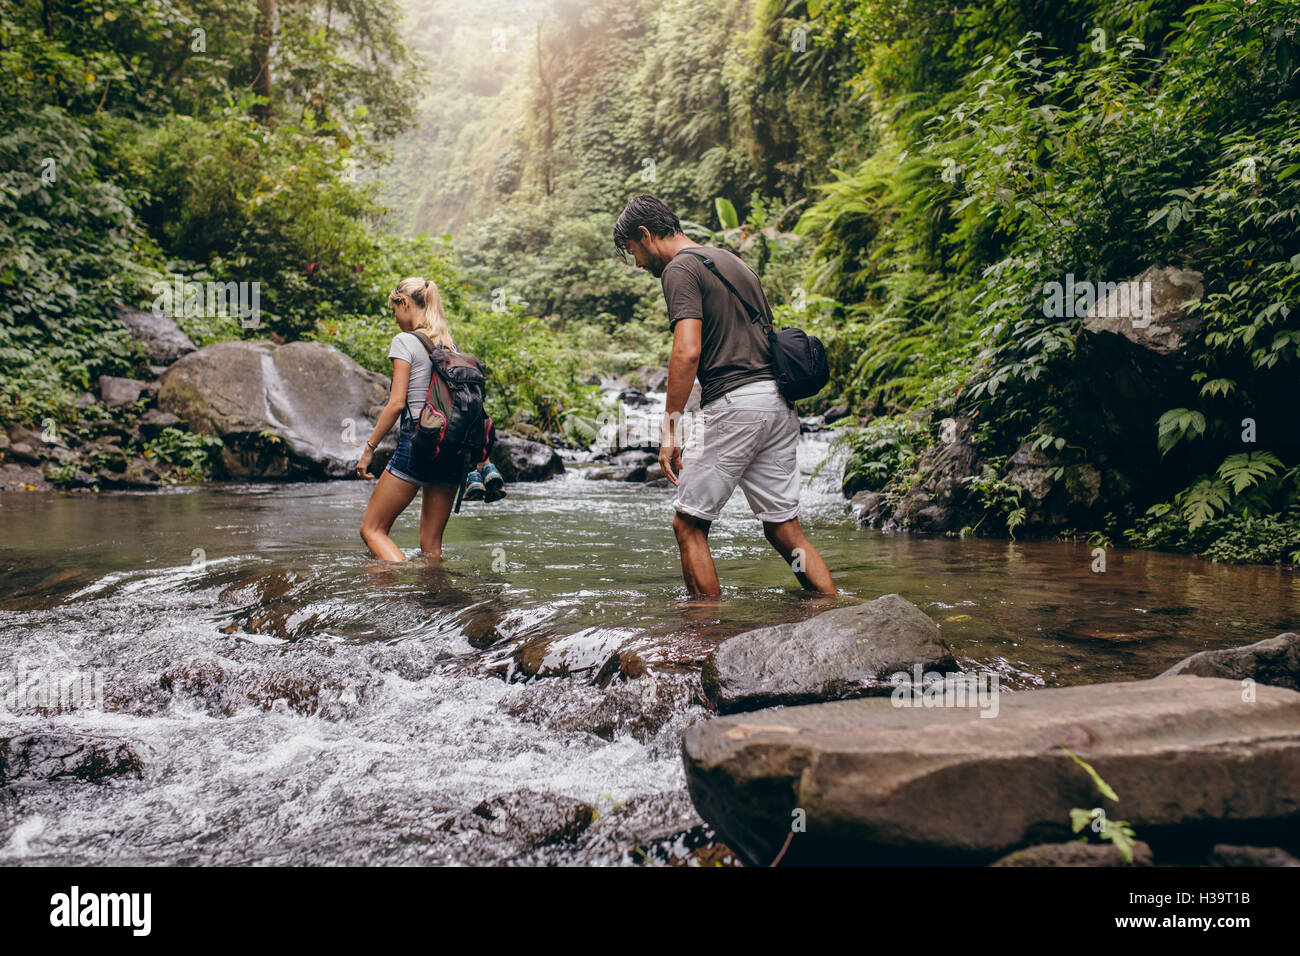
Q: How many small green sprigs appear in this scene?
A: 2